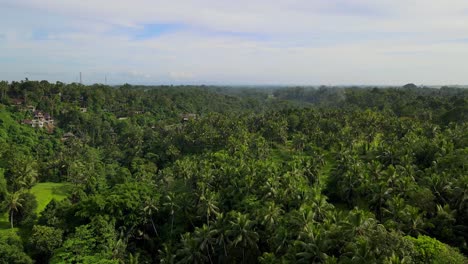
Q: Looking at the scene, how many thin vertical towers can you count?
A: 2